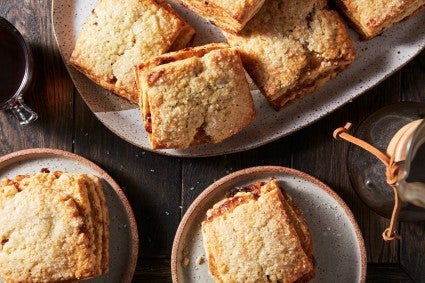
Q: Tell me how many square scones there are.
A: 7